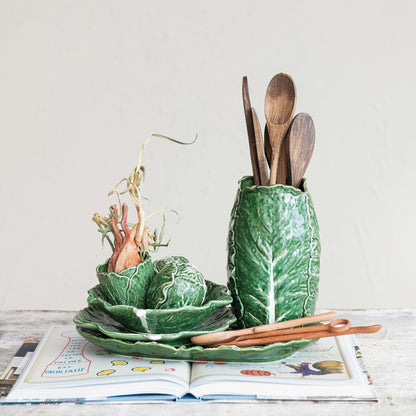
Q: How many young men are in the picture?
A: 0